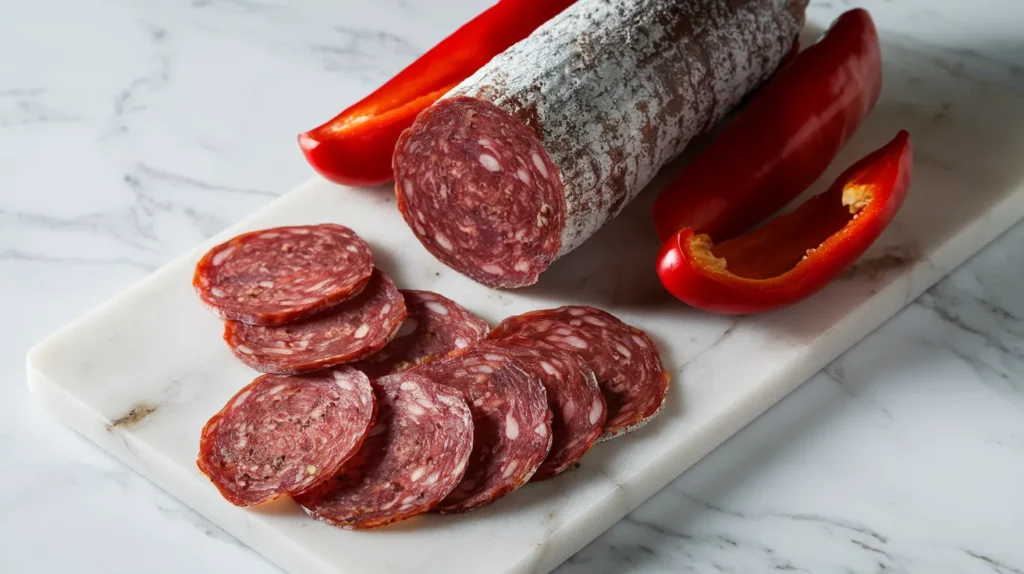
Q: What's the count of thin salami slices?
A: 8